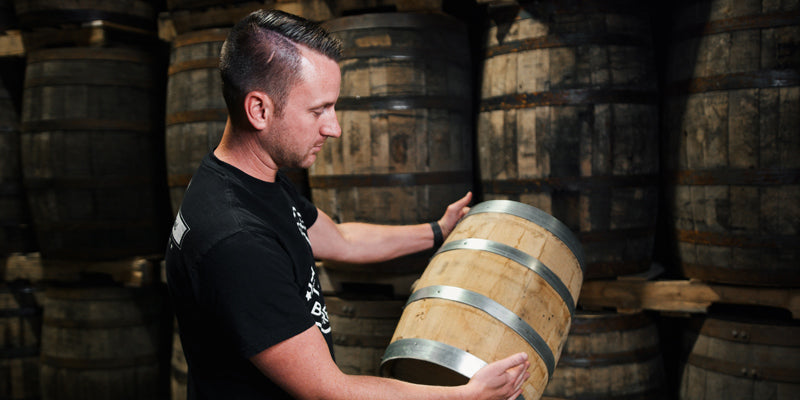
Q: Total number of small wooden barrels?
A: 1